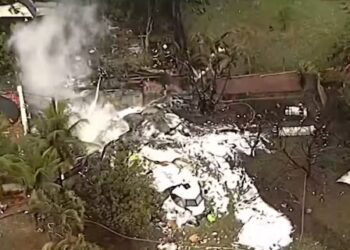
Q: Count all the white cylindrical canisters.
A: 2